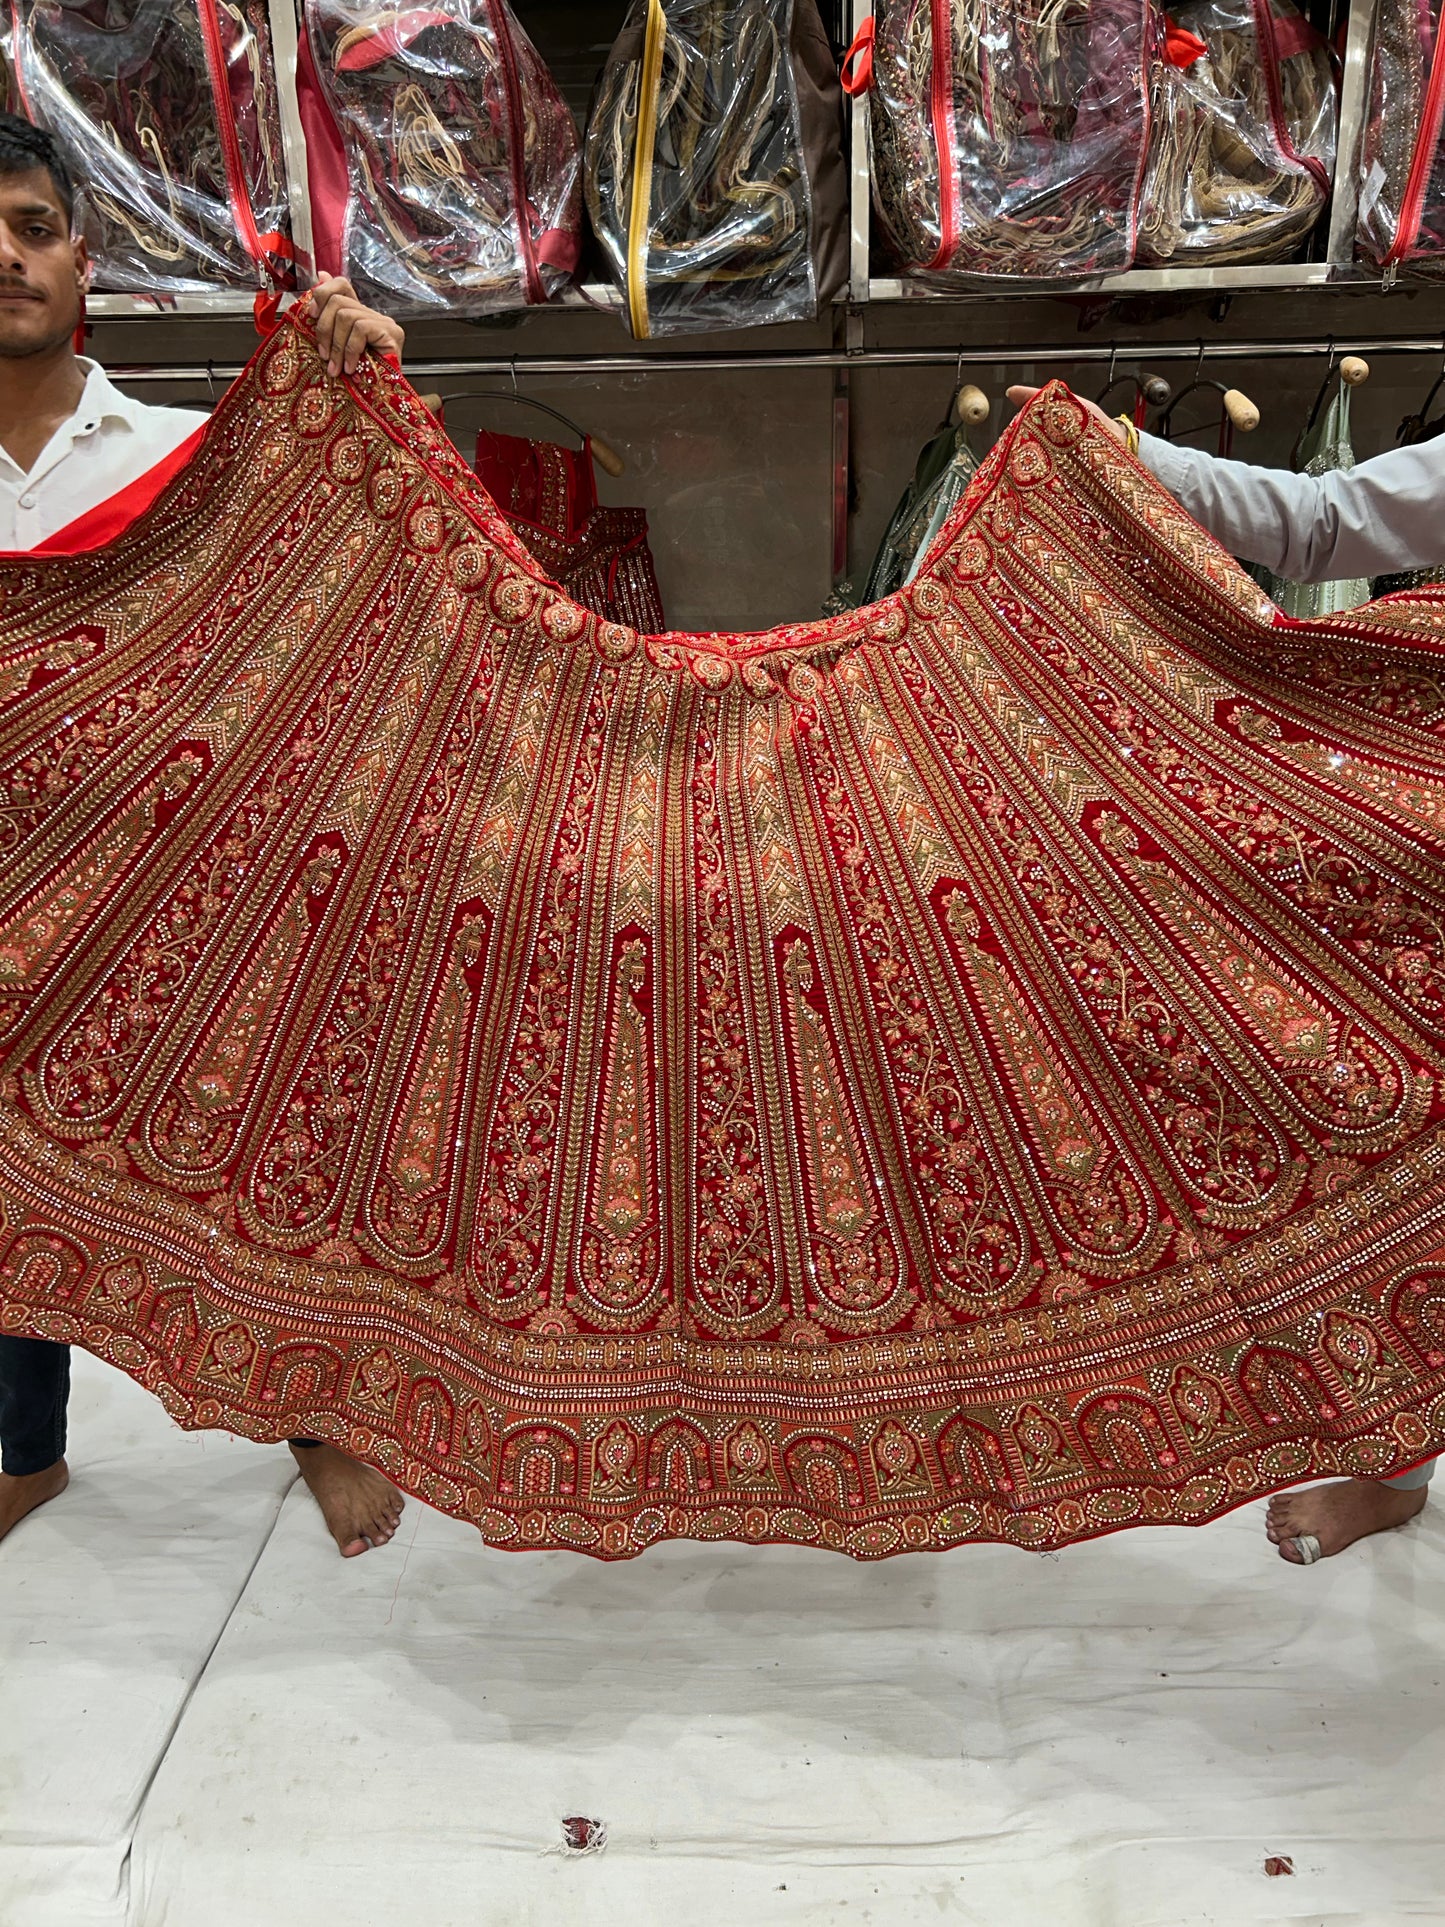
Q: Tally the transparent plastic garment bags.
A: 6